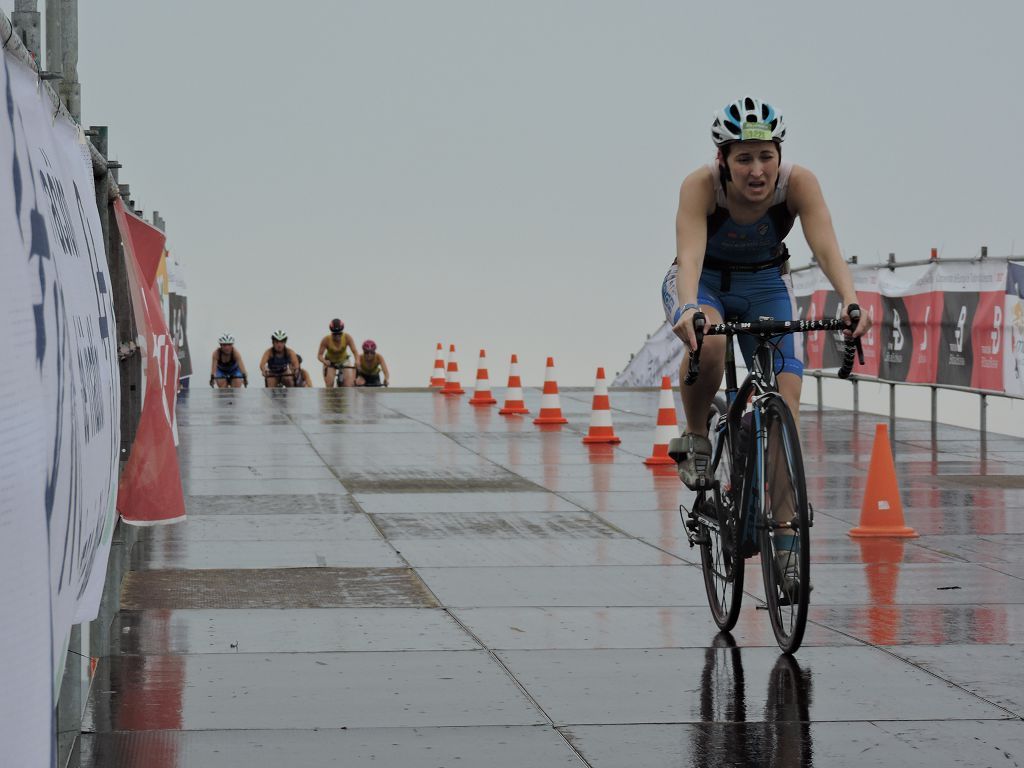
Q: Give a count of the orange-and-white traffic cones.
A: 7